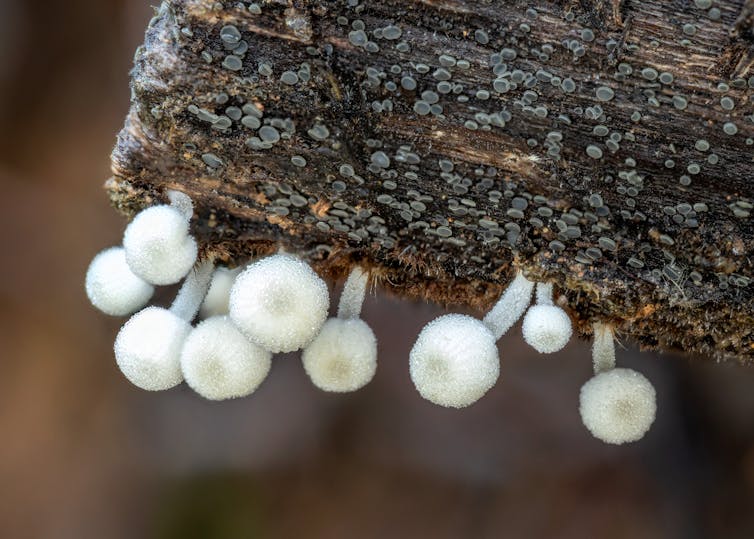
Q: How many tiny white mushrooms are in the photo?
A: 10